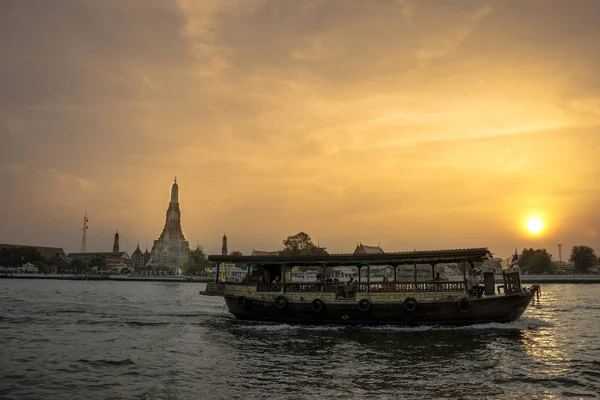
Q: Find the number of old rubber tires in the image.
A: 6